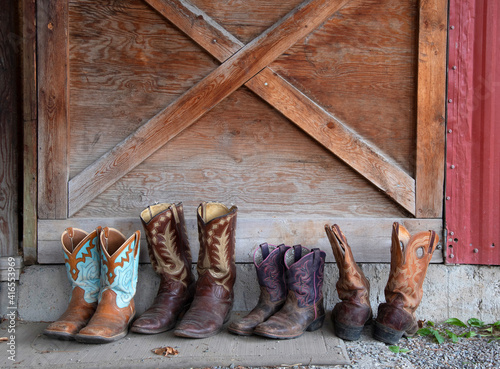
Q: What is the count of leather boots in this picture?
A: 8